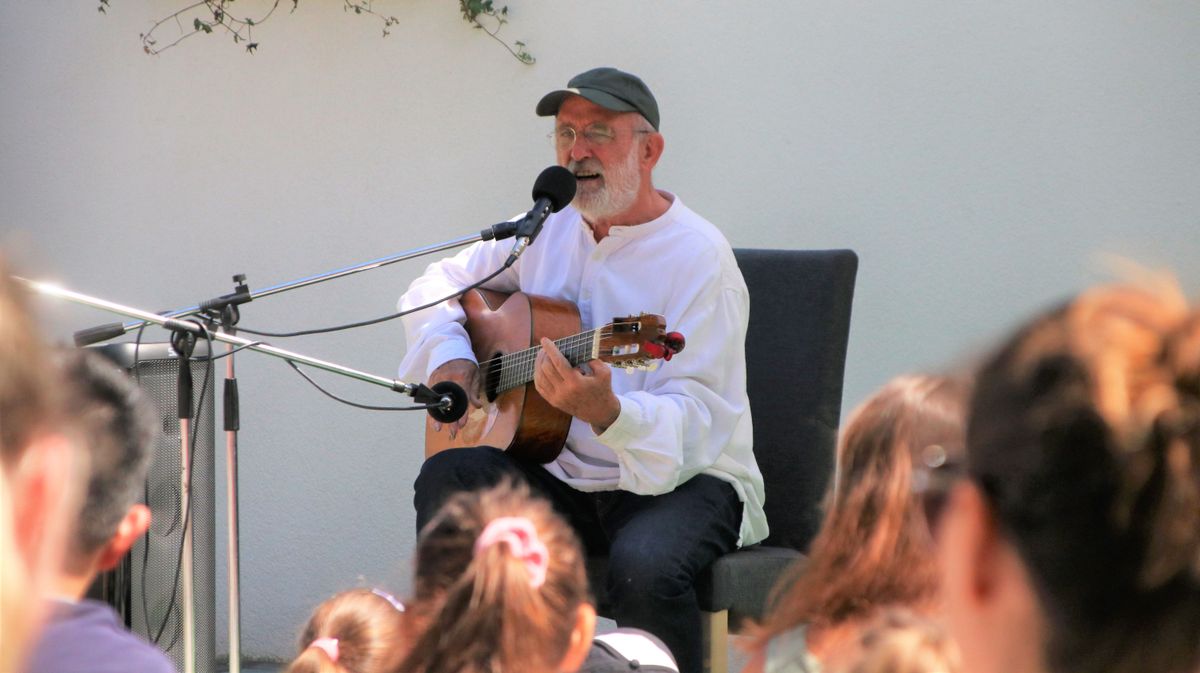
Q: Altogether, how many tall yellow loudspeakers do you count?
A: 0